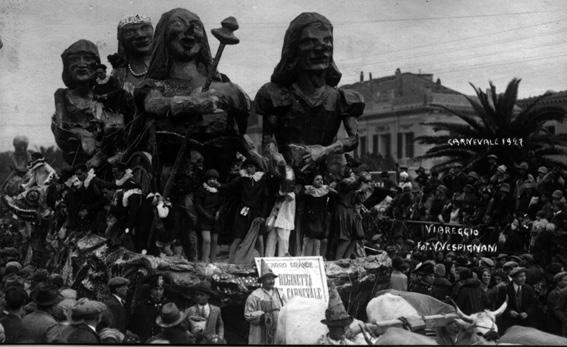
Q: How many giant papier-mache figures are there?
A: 4